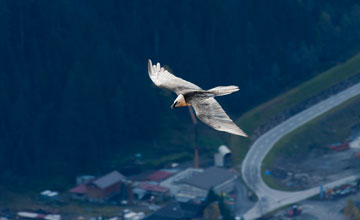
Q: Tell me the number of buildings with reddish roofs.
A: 3